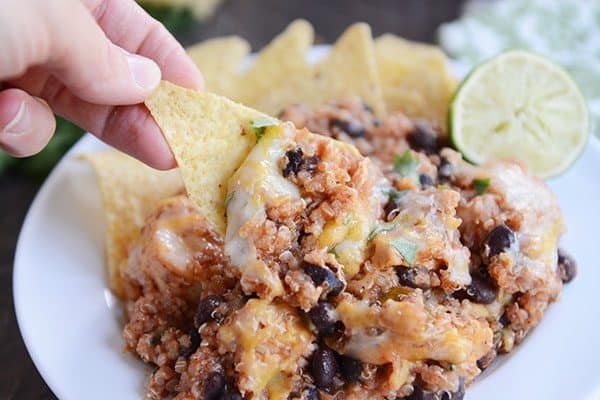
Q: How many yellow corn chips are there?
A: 6